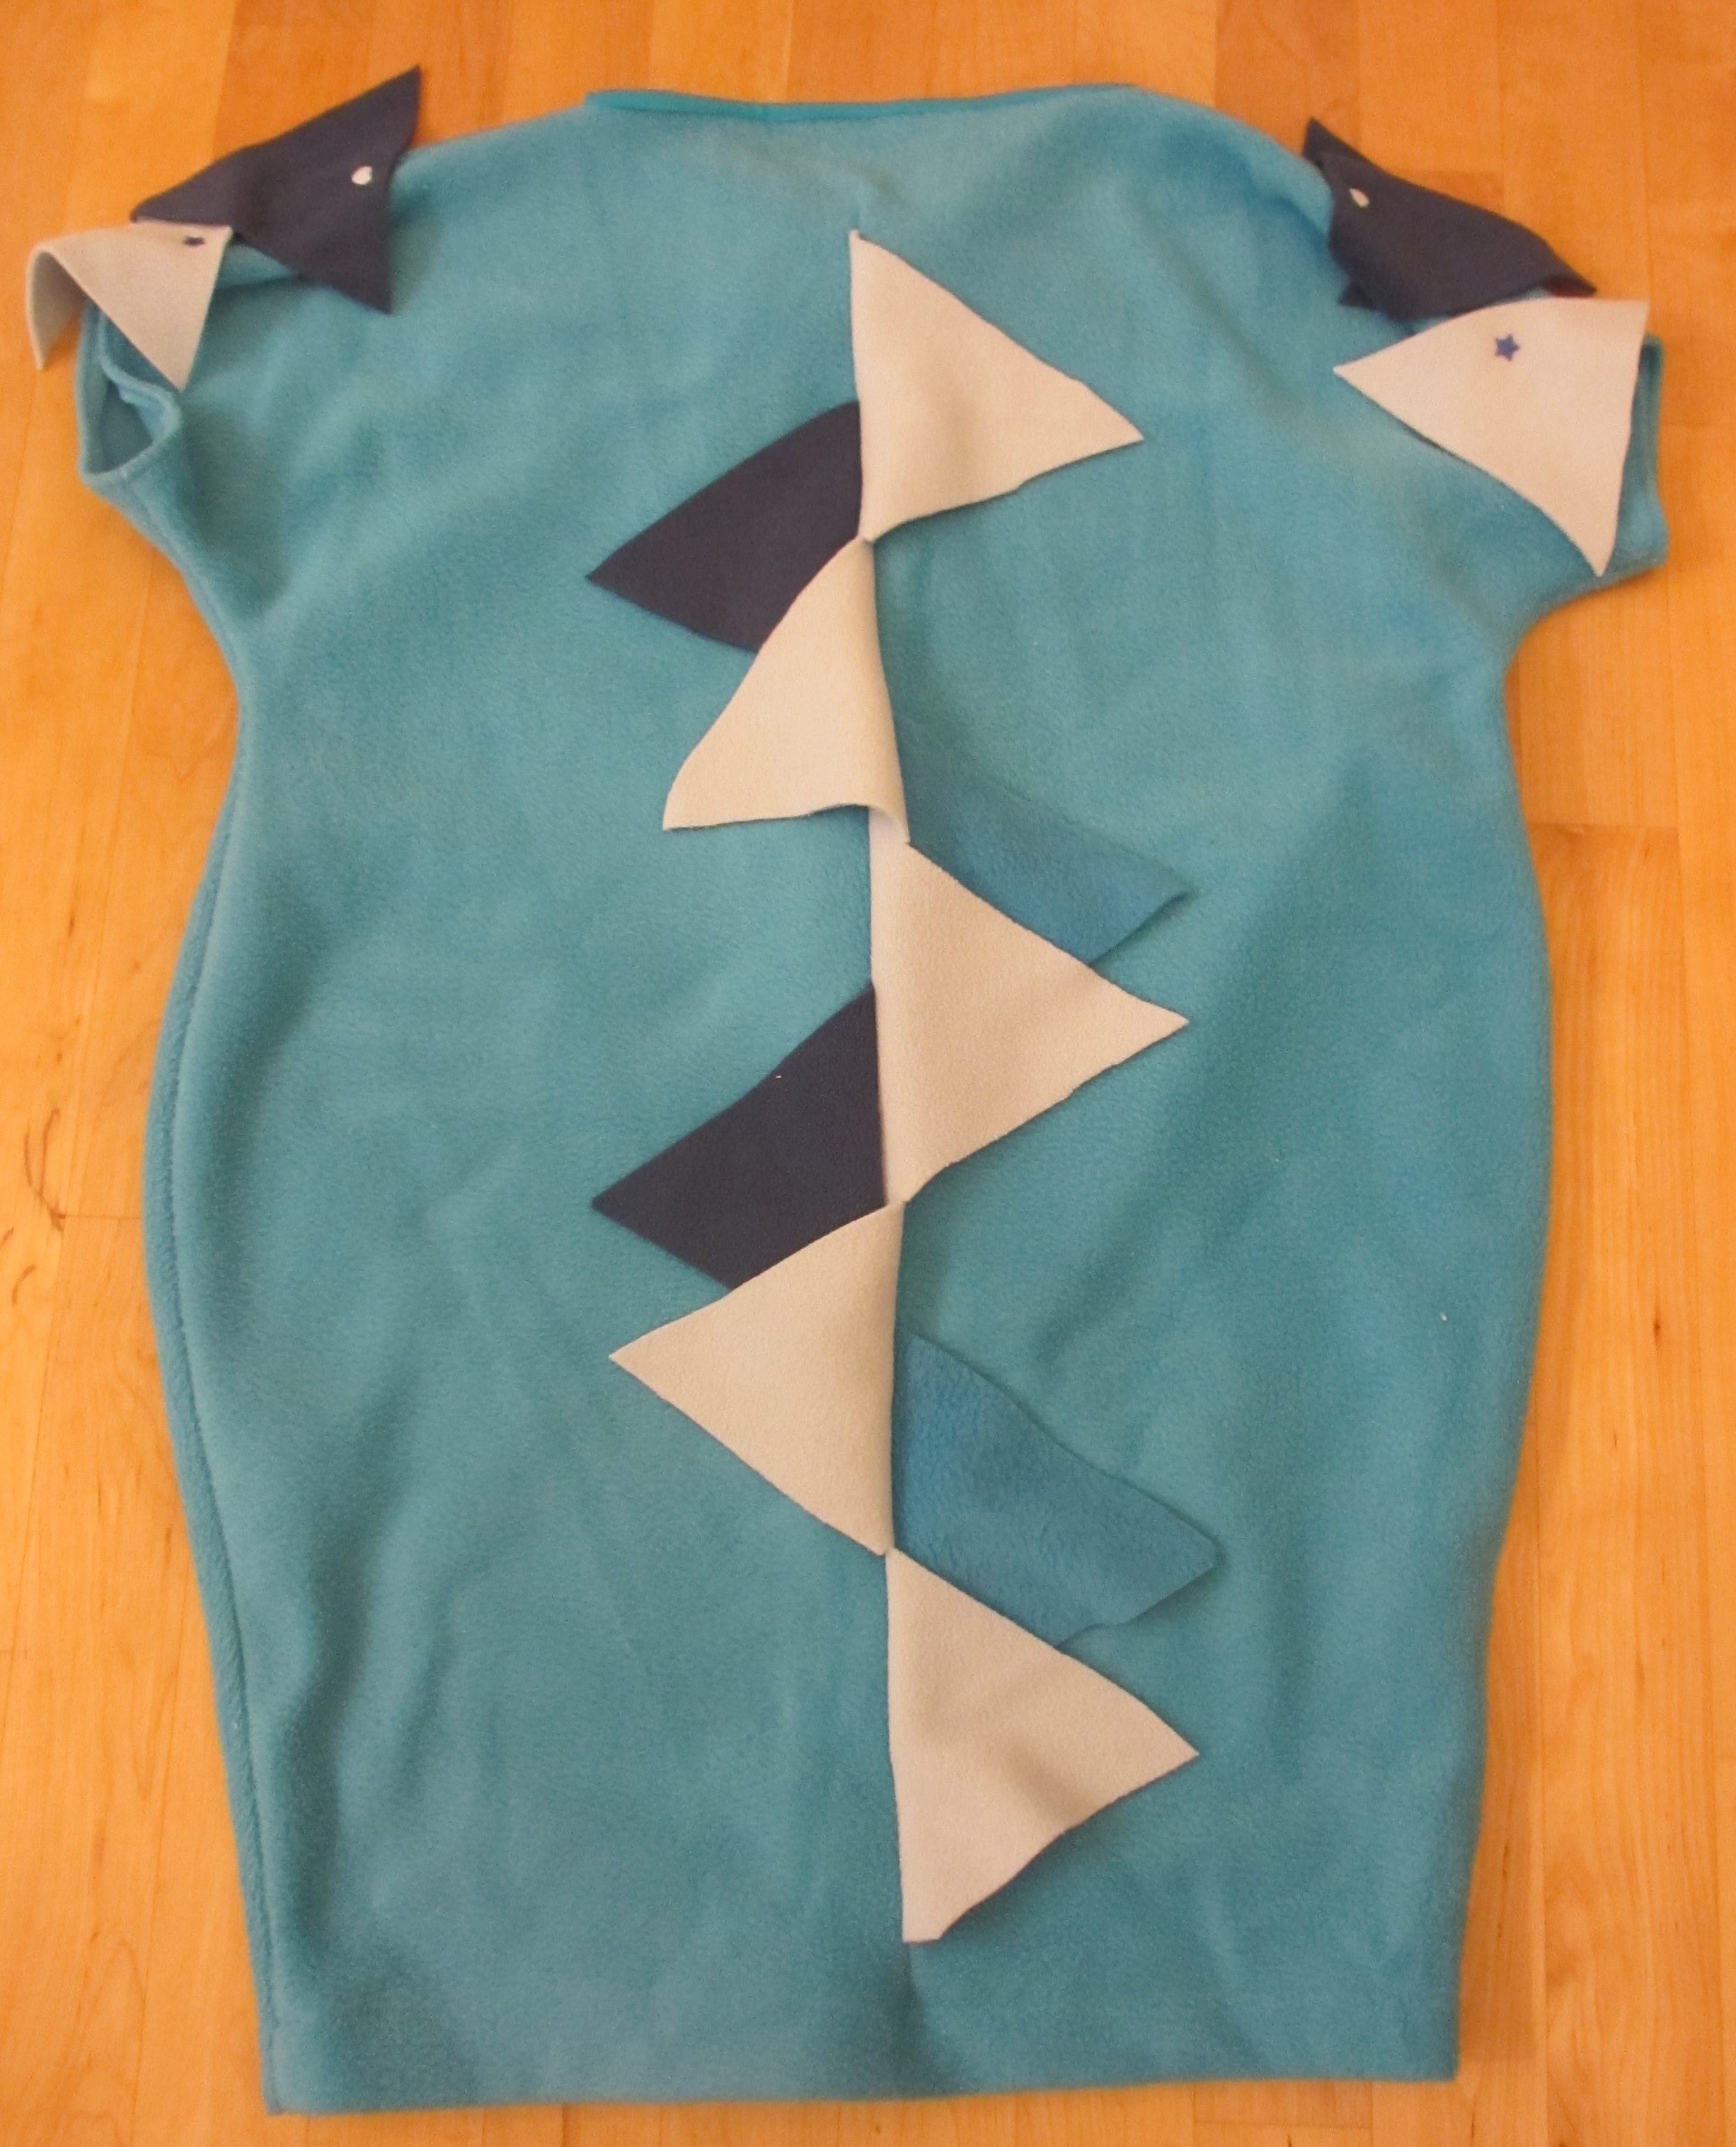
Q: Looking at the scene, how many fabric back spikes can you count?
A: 9